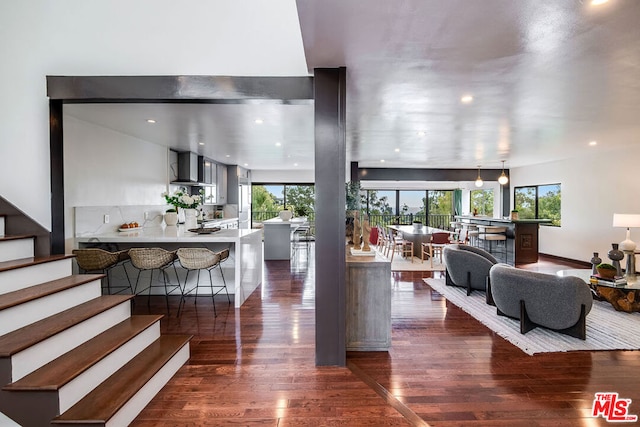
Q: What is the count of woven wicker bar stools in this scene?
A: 3